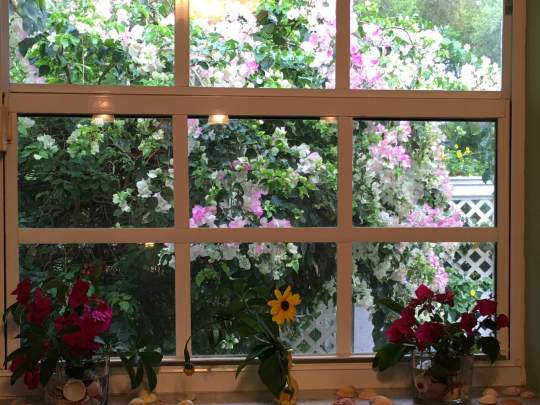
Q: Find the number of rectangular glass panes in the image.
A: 9